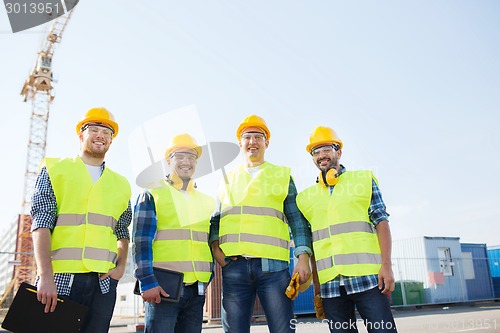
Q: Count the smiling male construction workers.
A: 4